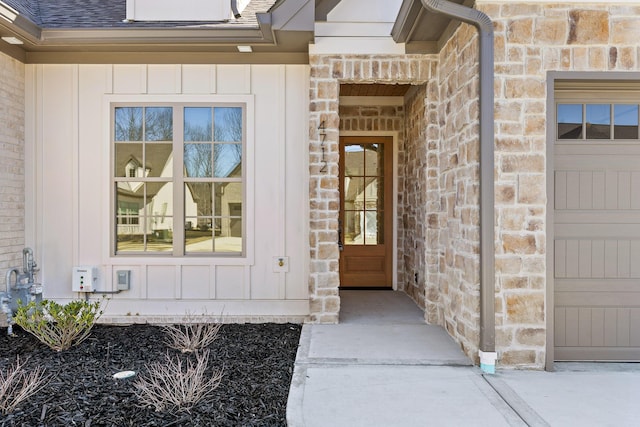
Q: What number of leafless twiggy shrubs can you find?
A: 3